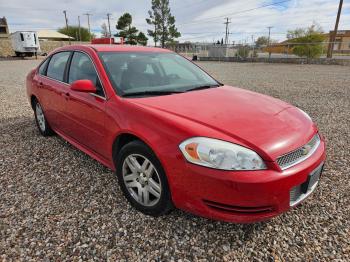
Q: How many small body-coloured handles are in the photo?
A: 2